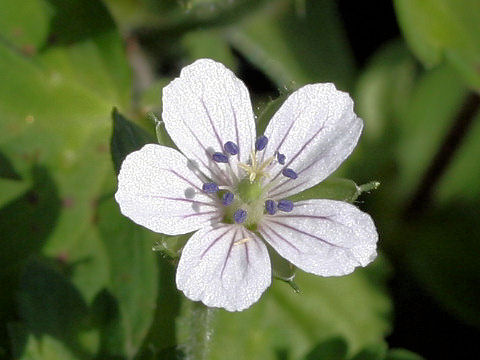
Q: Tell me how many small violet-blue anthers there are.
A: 10